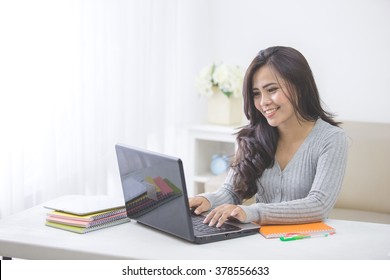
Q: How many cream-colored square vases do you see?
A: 1